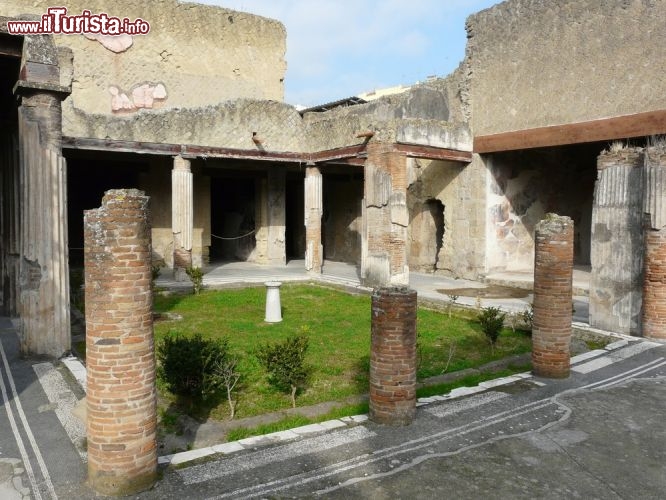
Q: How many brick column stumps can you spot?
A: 3